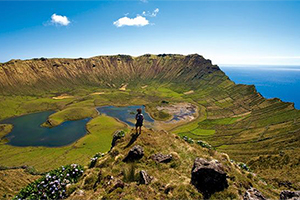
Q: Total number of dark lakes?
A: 2